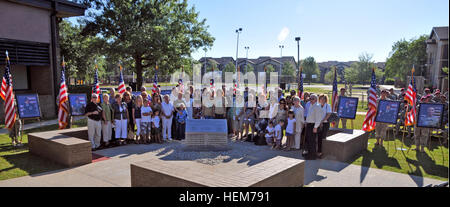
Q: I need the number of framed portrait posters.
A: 5